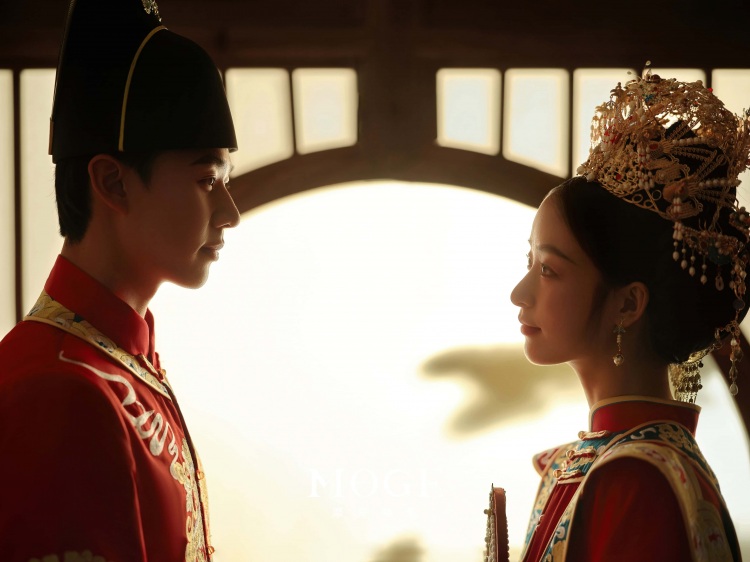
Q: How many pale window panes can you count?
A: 9